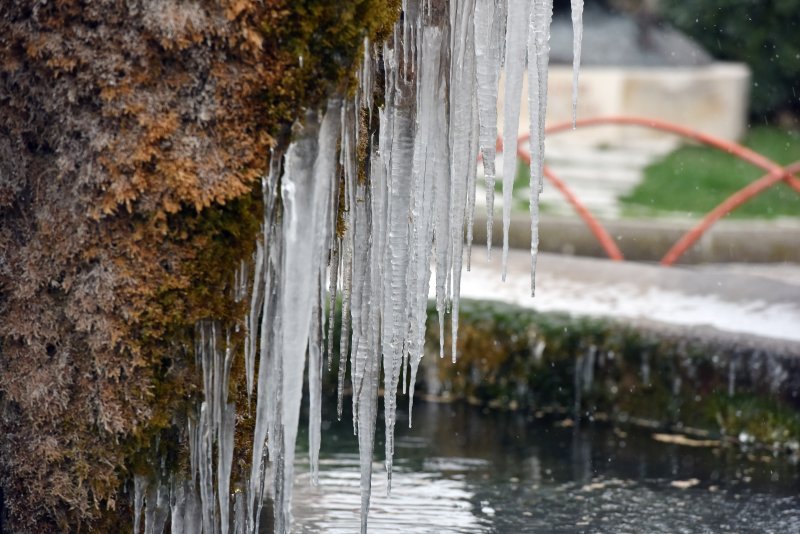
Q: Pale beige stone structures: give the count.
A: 1